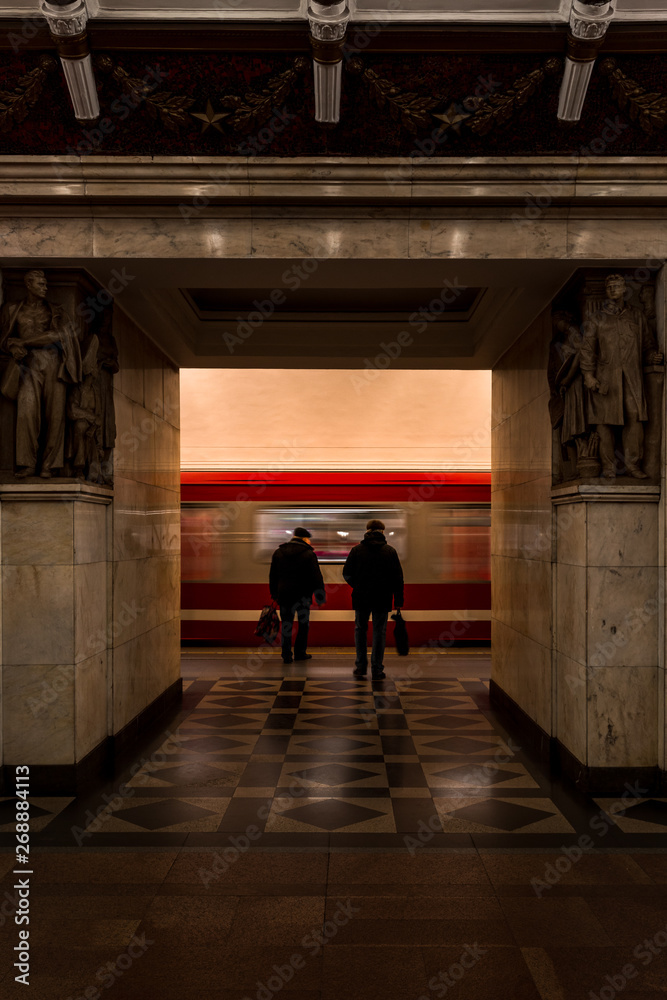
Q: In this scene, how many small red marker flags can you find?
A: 0